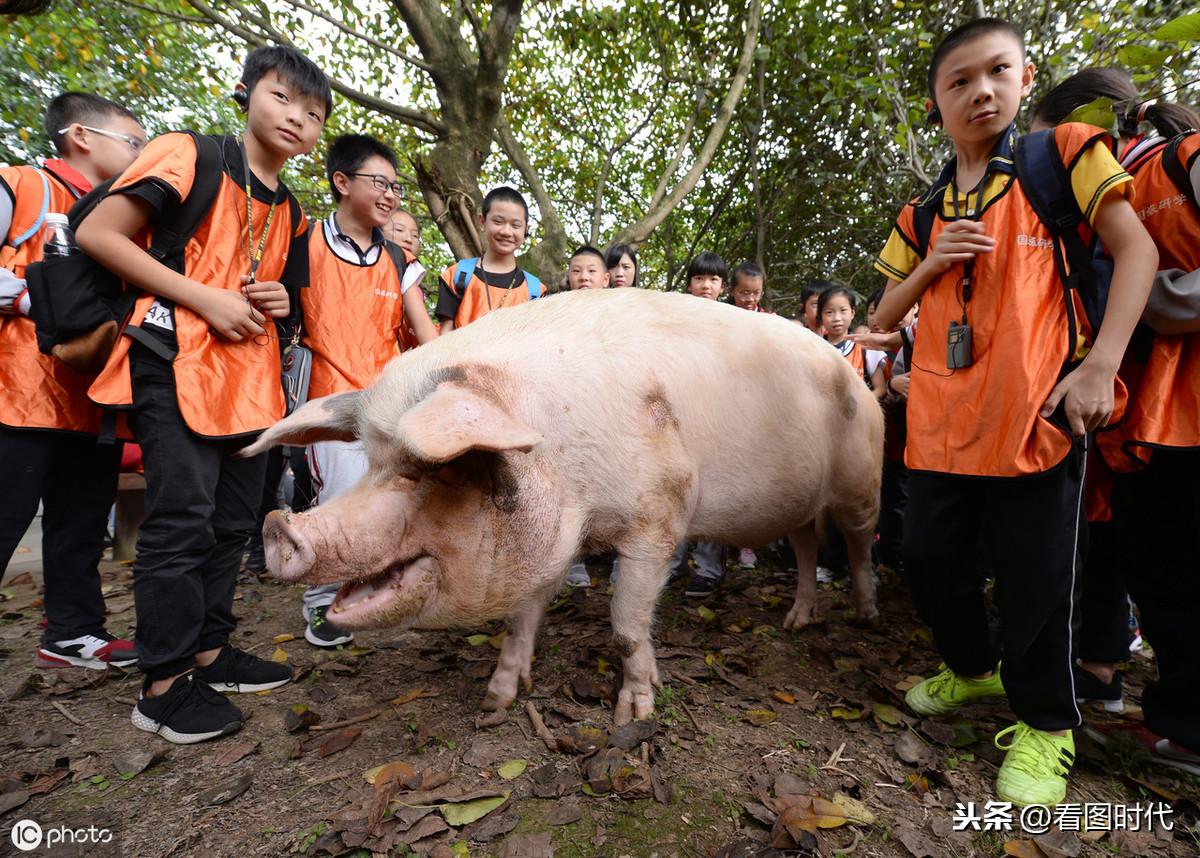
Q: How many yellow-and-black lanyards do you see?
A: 2